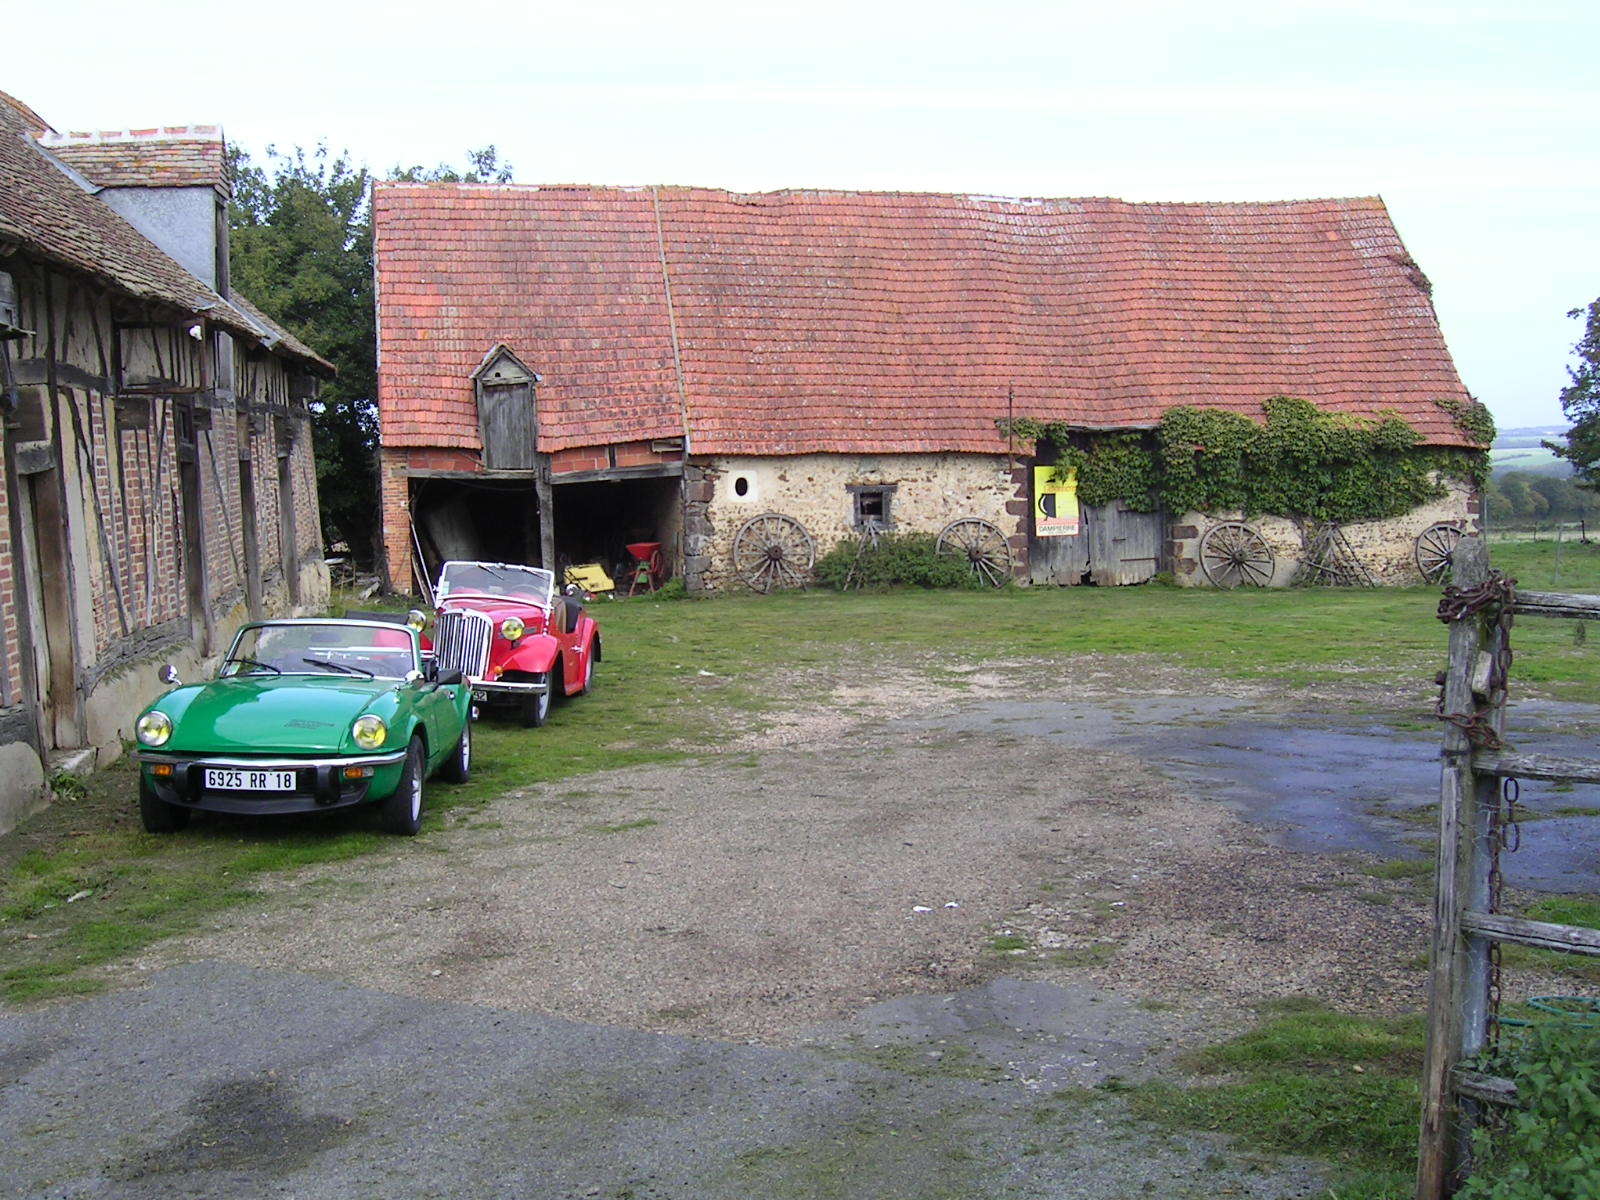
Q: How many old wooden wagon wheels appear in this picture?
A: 4